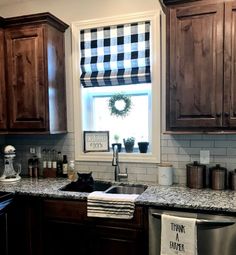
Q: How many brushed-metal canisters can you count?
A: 3